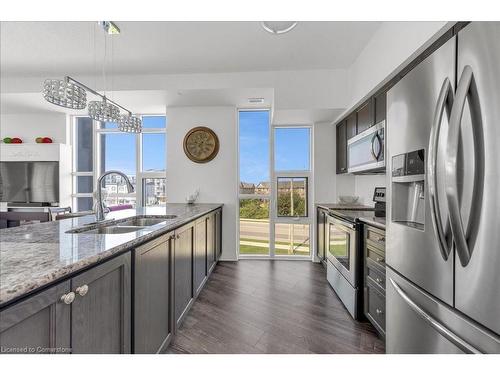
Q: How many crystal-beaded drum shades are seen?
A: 3